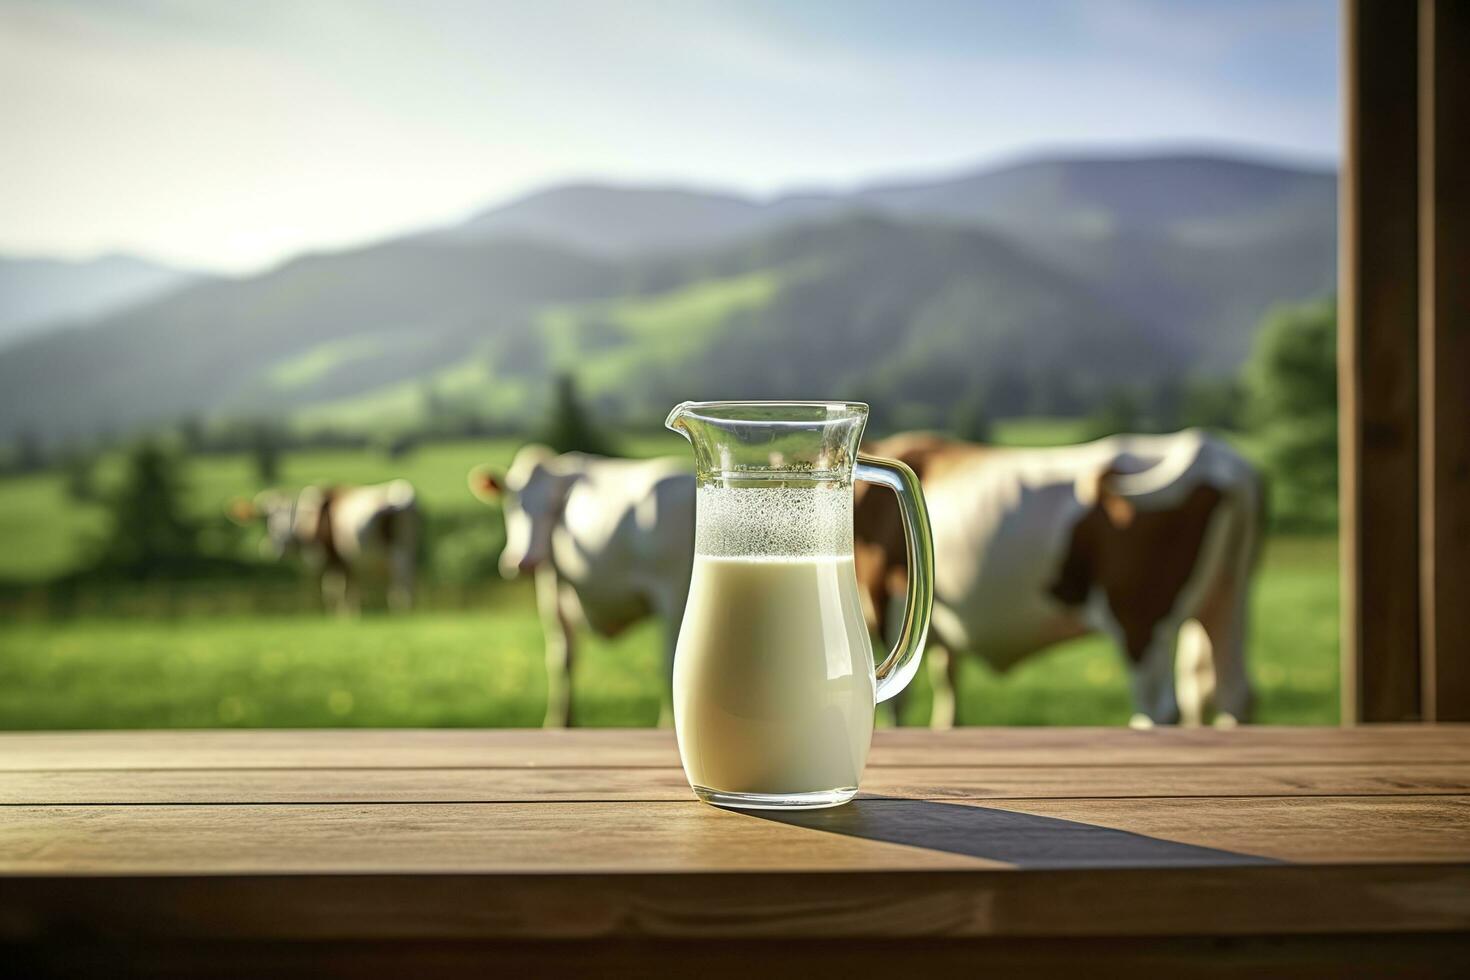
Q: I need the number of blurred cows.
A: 3